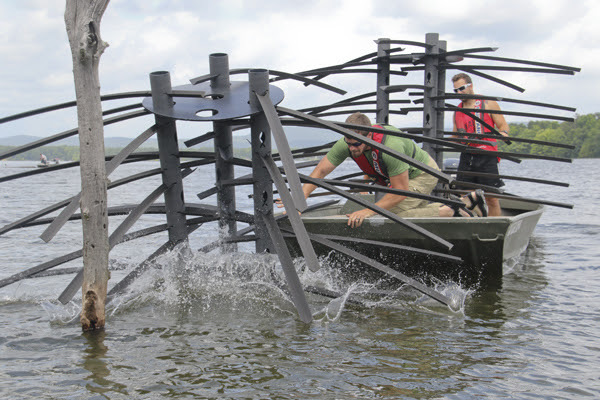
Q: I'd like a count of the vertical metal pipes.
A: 6